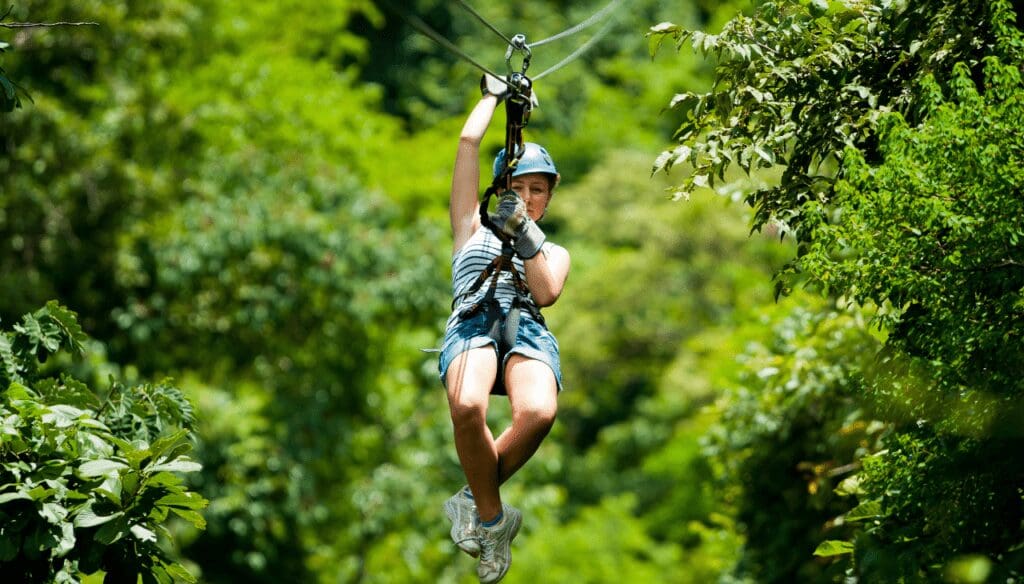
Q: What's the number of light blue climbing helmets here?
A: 1